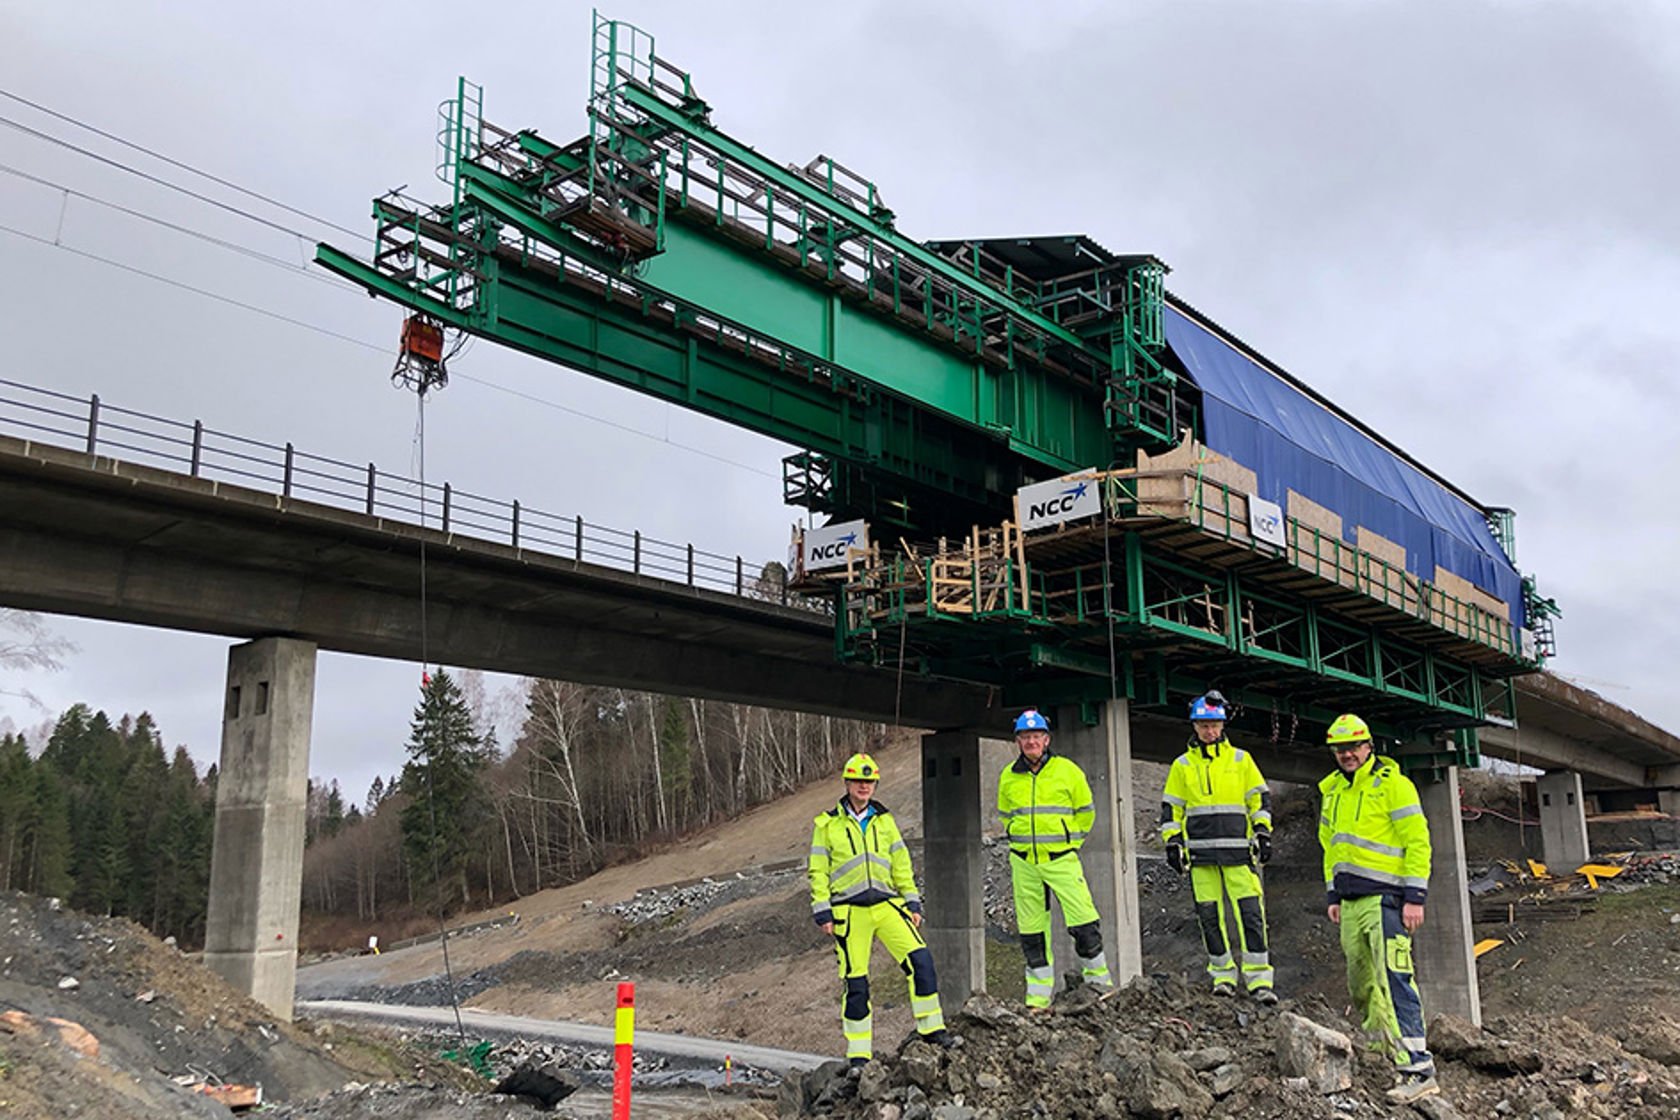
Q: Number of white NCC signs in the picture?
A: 3